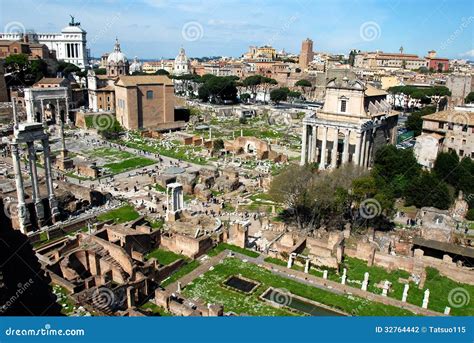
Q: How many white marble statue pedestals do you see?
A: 9